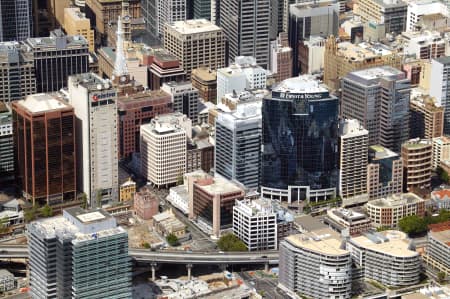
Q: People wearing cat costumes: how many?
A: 0